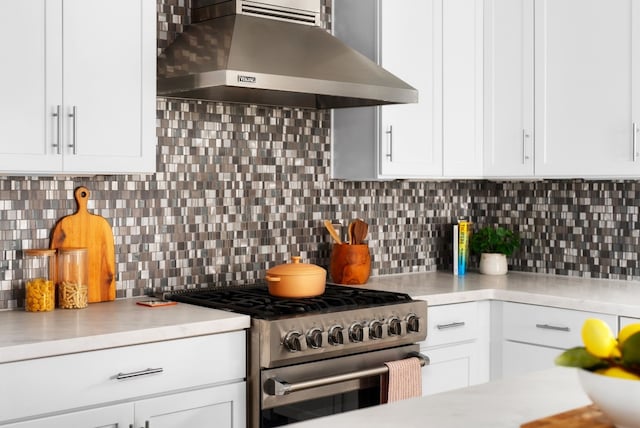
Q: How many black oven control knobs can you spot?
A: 7